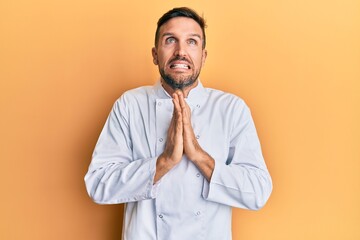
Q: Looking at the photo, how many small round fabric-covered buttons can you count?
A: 7